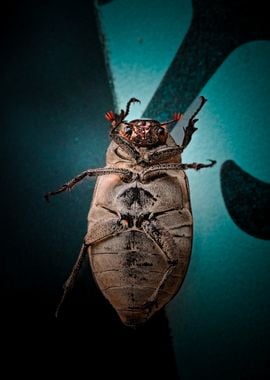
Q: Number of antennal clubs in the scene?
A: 2